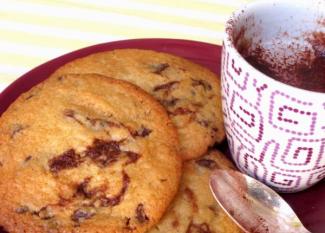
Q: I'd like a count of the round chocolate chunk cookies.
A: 3